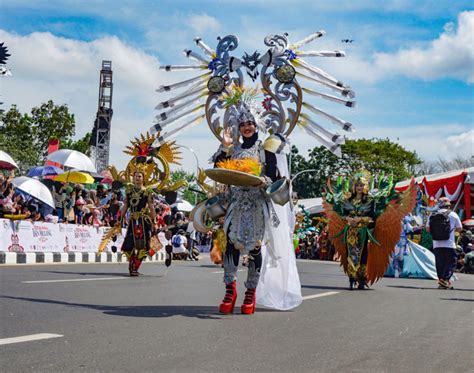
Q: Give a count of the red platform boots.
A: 2